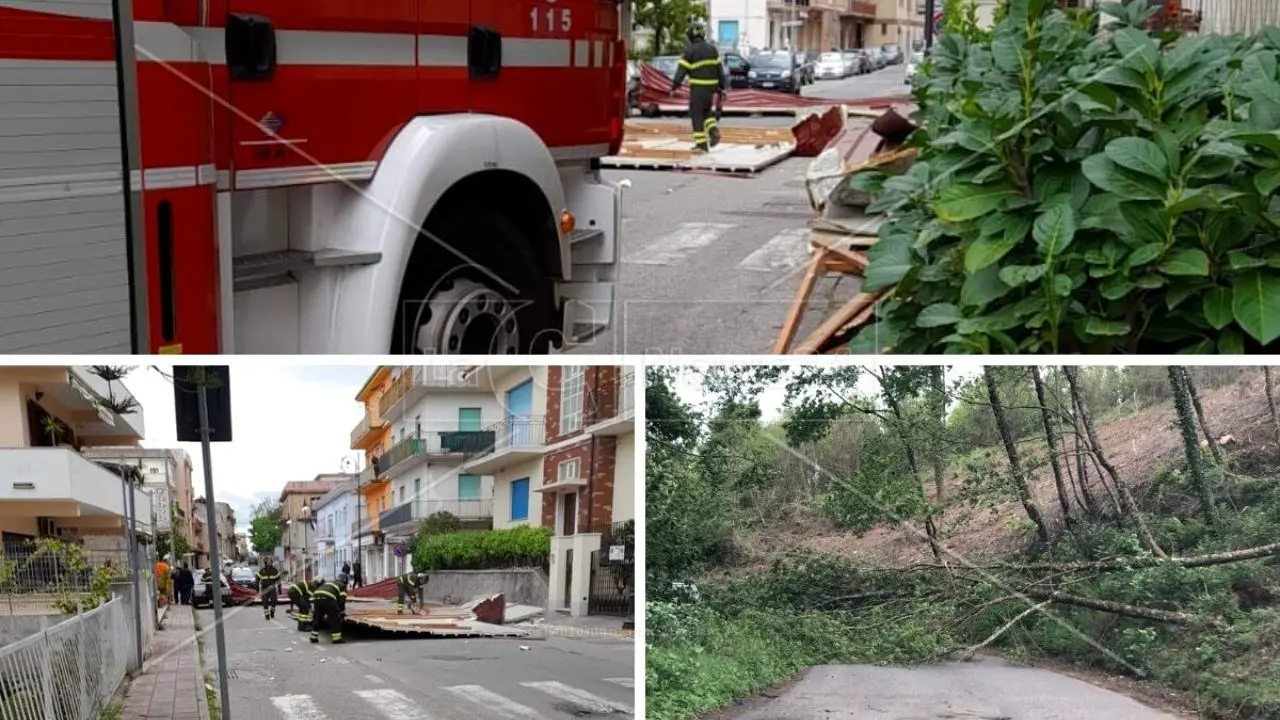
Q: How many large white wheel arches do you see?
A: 1